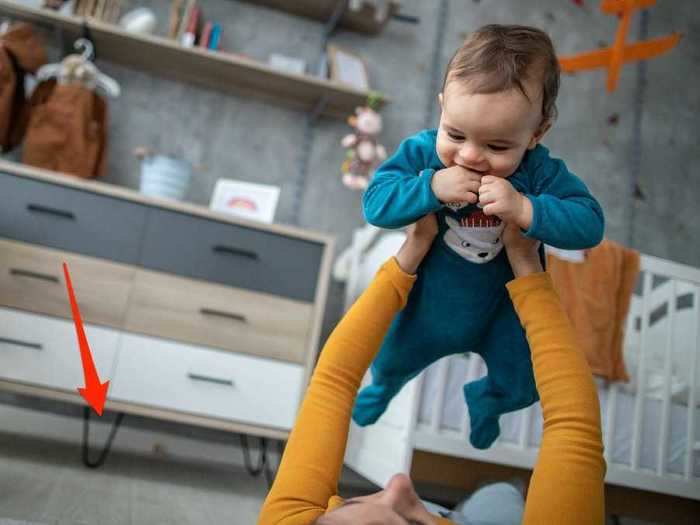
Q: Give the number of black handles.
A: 6